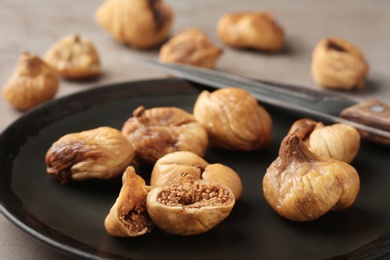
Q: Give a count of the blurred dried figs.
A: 6